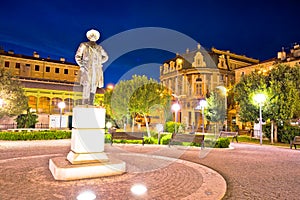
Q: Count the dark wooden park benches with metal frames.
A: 4